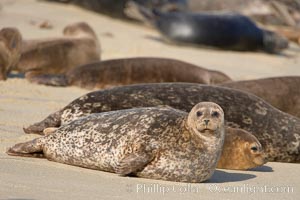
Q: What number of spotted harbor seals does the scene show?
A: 2